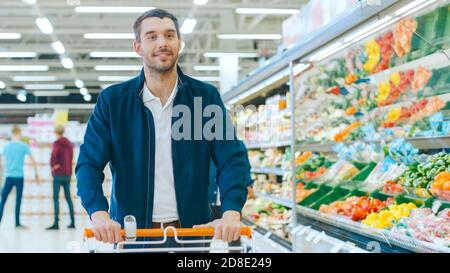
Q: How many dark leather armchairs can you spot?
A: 0